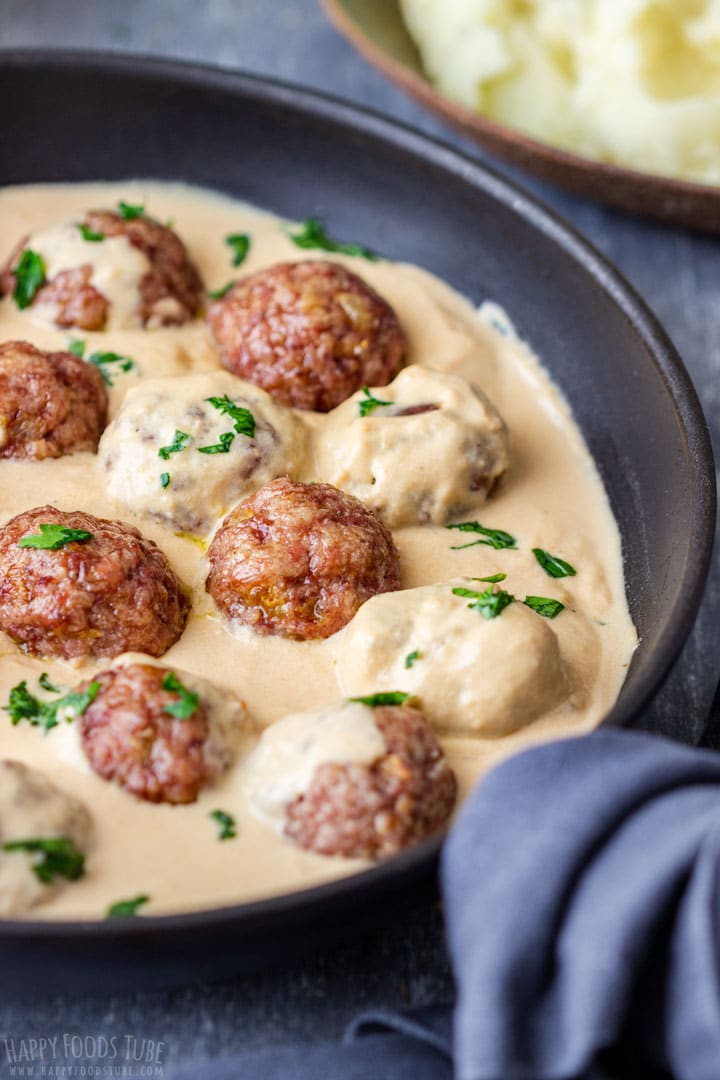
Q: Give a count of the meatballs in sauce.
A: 11